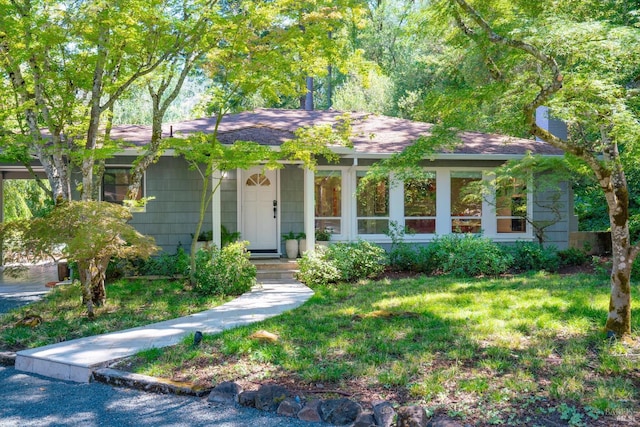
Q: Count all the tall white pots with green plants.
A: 2